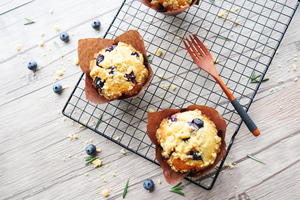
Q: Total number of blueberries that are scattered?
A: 6